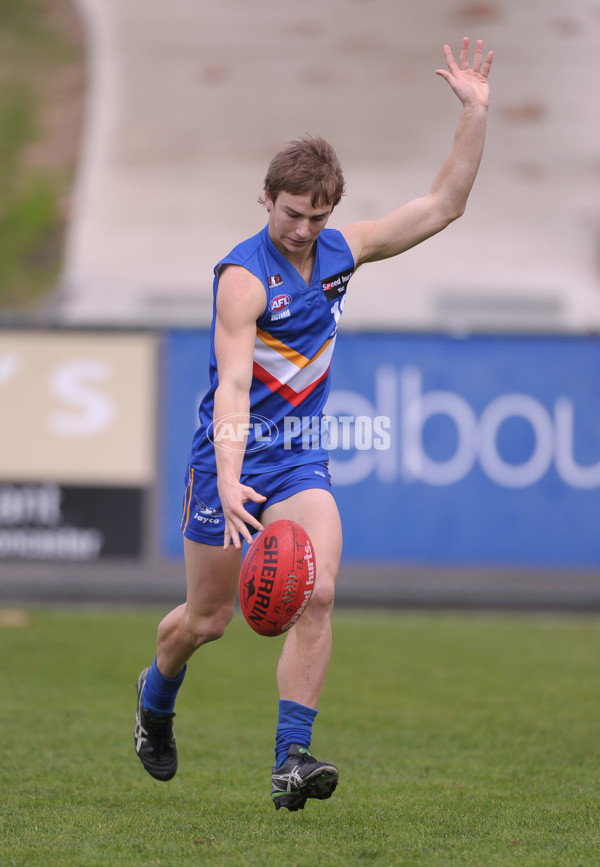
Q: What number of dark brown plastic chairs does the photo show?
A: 0